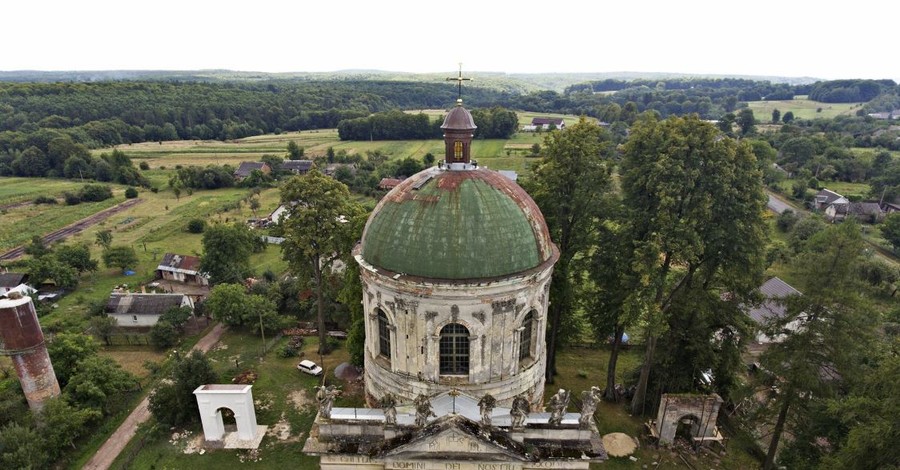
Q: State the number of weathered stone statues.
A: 7